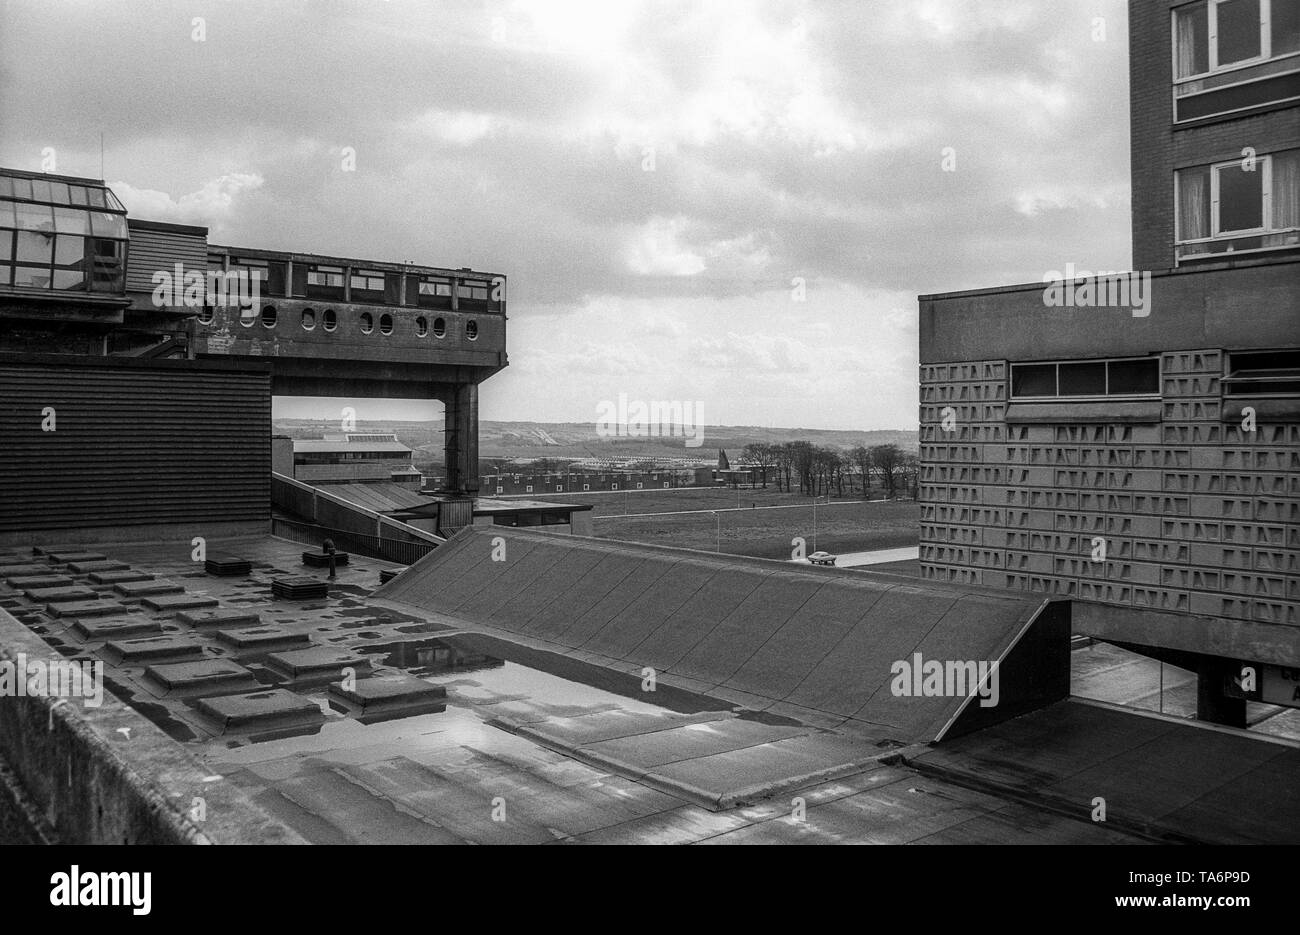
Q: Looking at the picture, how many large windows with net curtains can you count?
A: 2